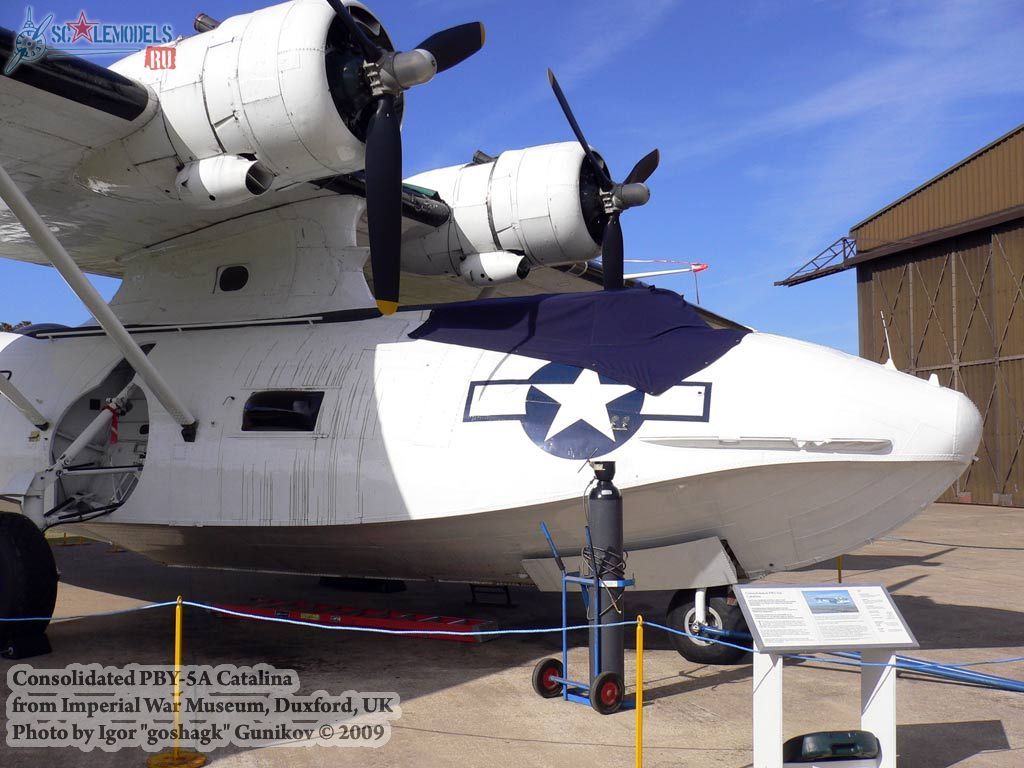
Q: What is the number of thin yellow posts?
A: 3